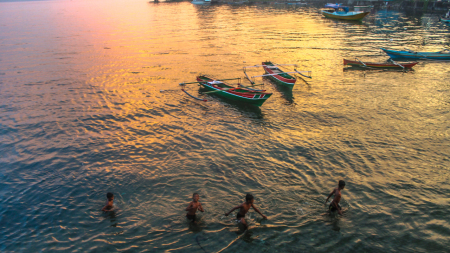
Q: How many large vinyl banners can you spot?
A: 0